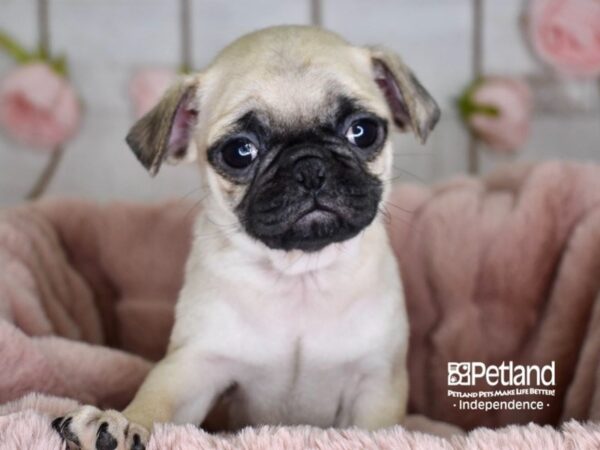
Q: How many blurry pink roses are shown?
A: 4